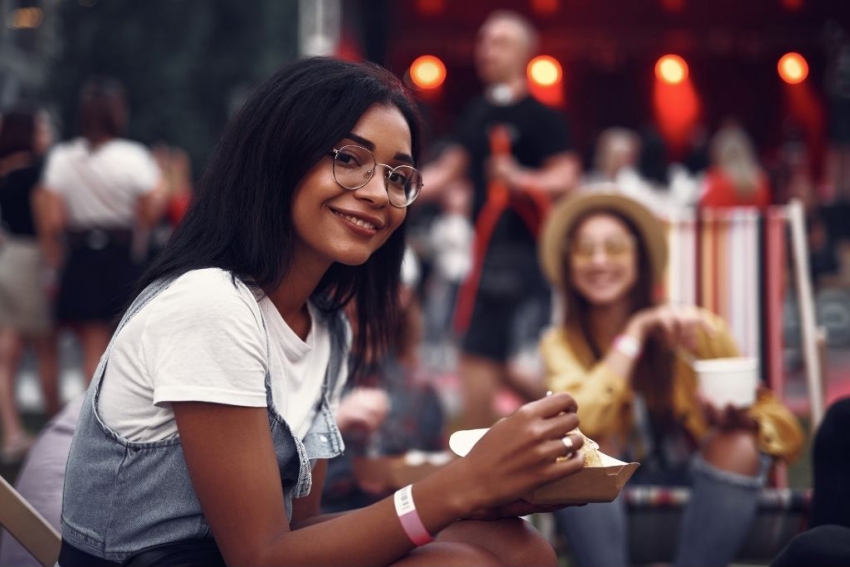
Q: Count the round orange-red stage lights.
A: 4